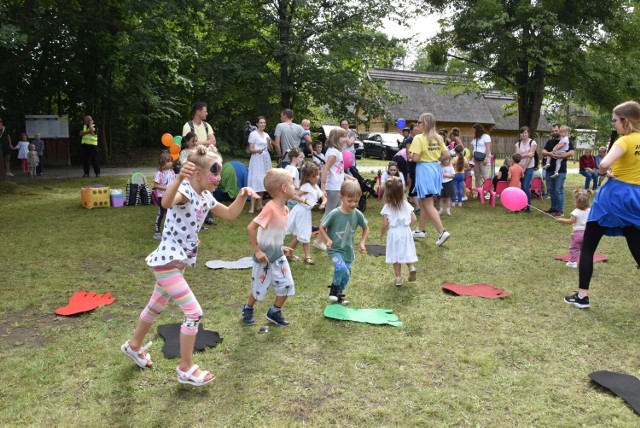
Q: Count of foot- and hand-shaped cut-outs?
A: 8